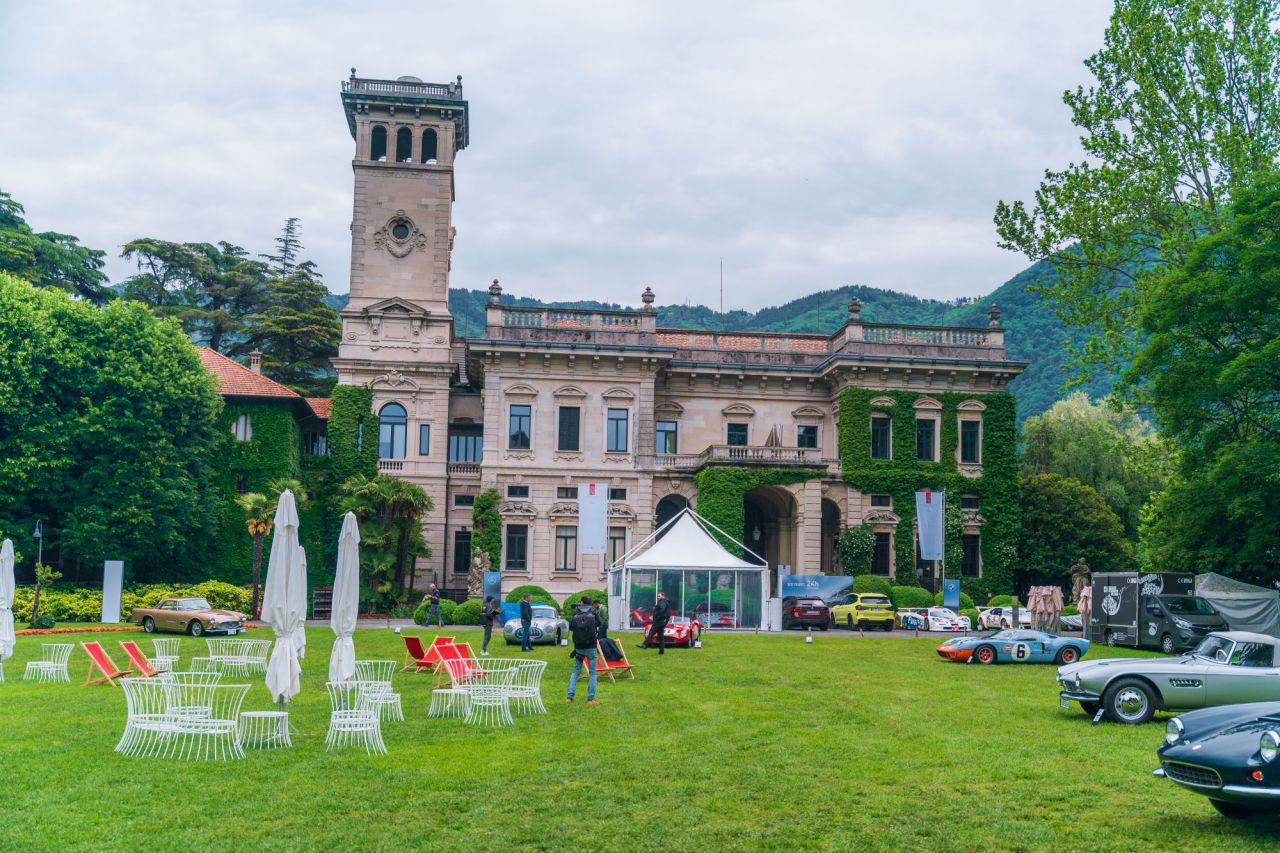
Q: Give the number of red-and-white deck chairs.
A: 8